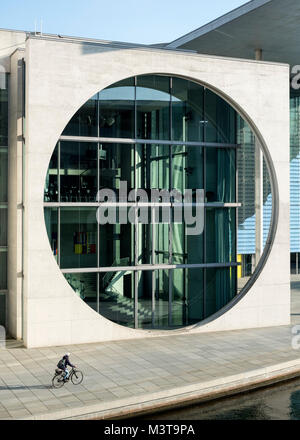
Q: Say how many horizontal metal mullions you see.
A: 3